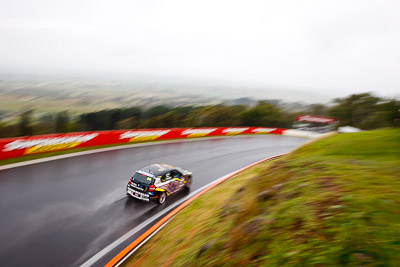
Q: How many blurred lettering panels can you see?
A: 5